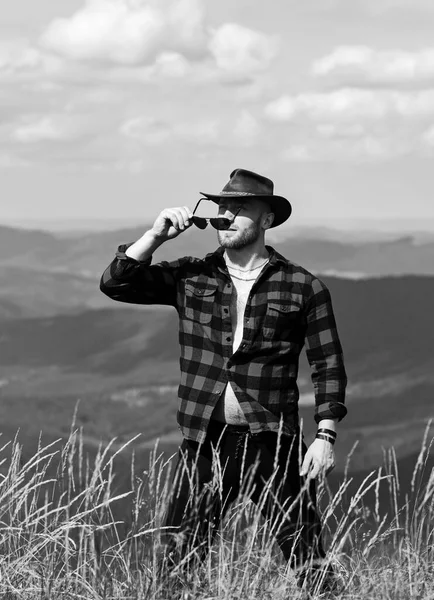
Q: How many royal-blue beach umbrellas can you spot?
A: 0